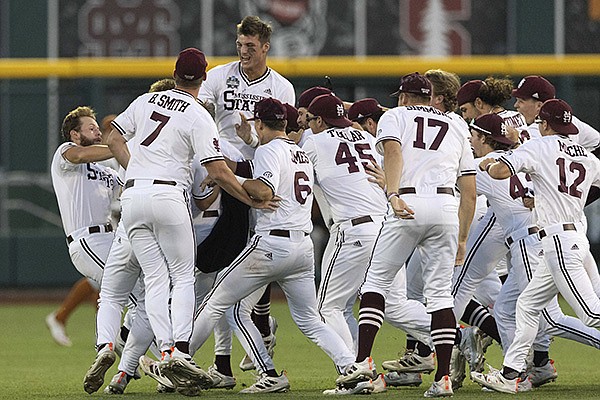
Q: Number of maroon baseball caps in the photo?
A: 11